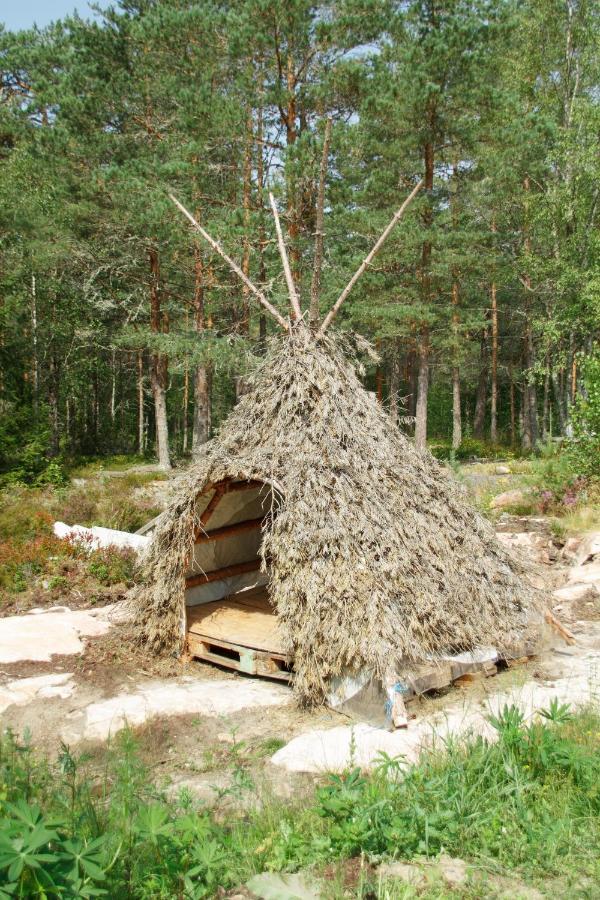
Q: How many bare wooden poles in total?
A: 4